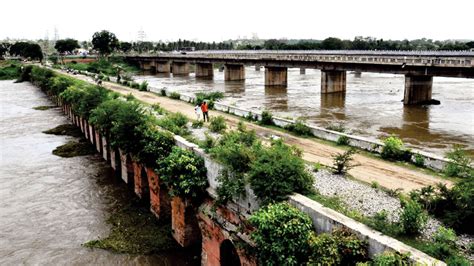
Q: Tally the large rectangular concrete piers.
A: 8